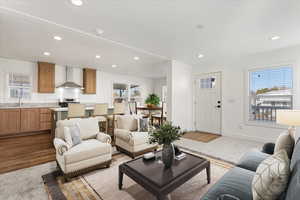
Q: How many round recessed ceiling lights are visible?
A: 8